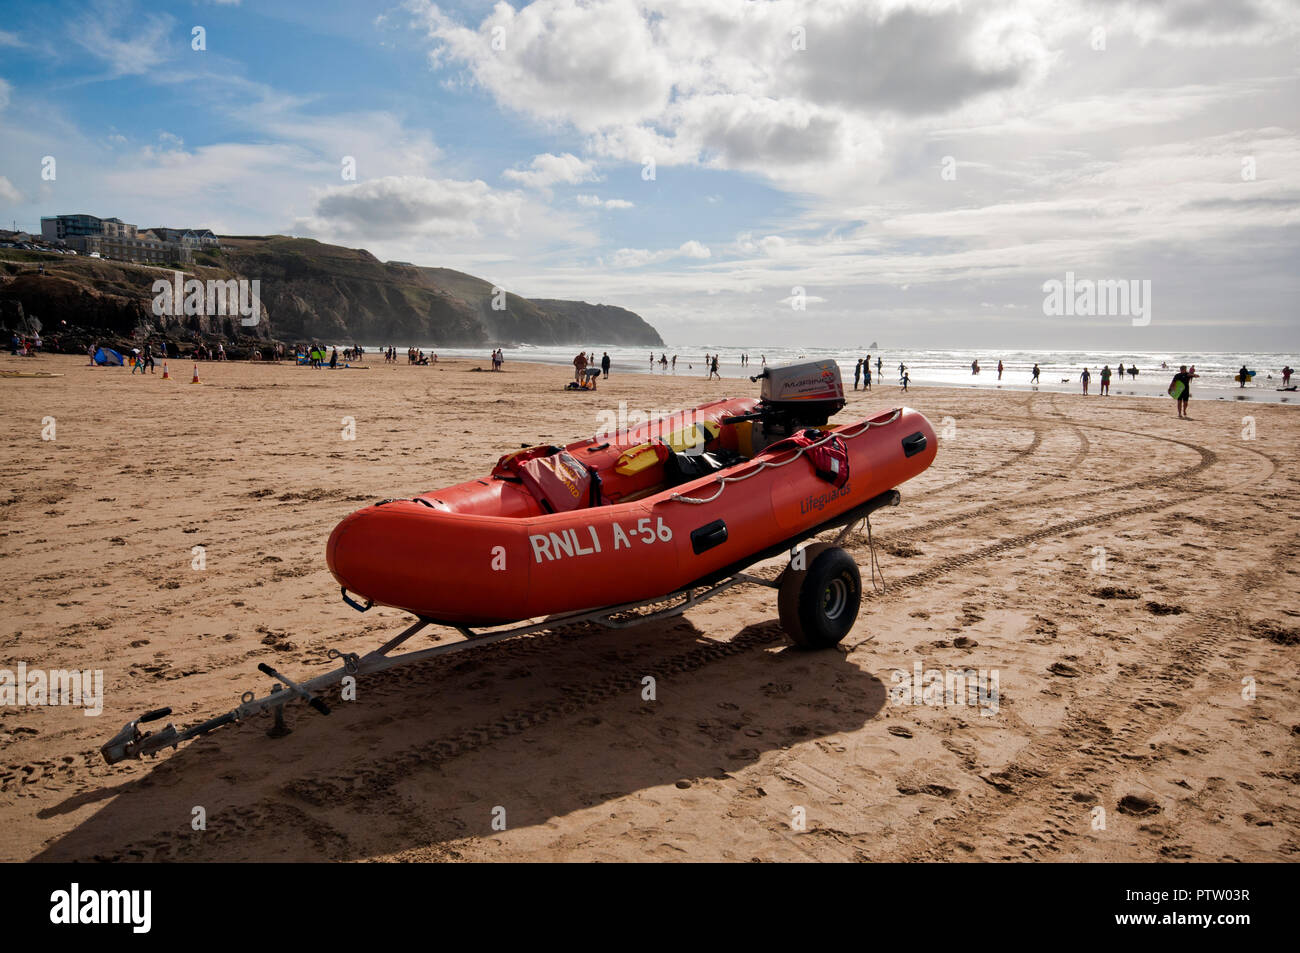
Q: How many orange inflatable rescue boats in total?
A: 1